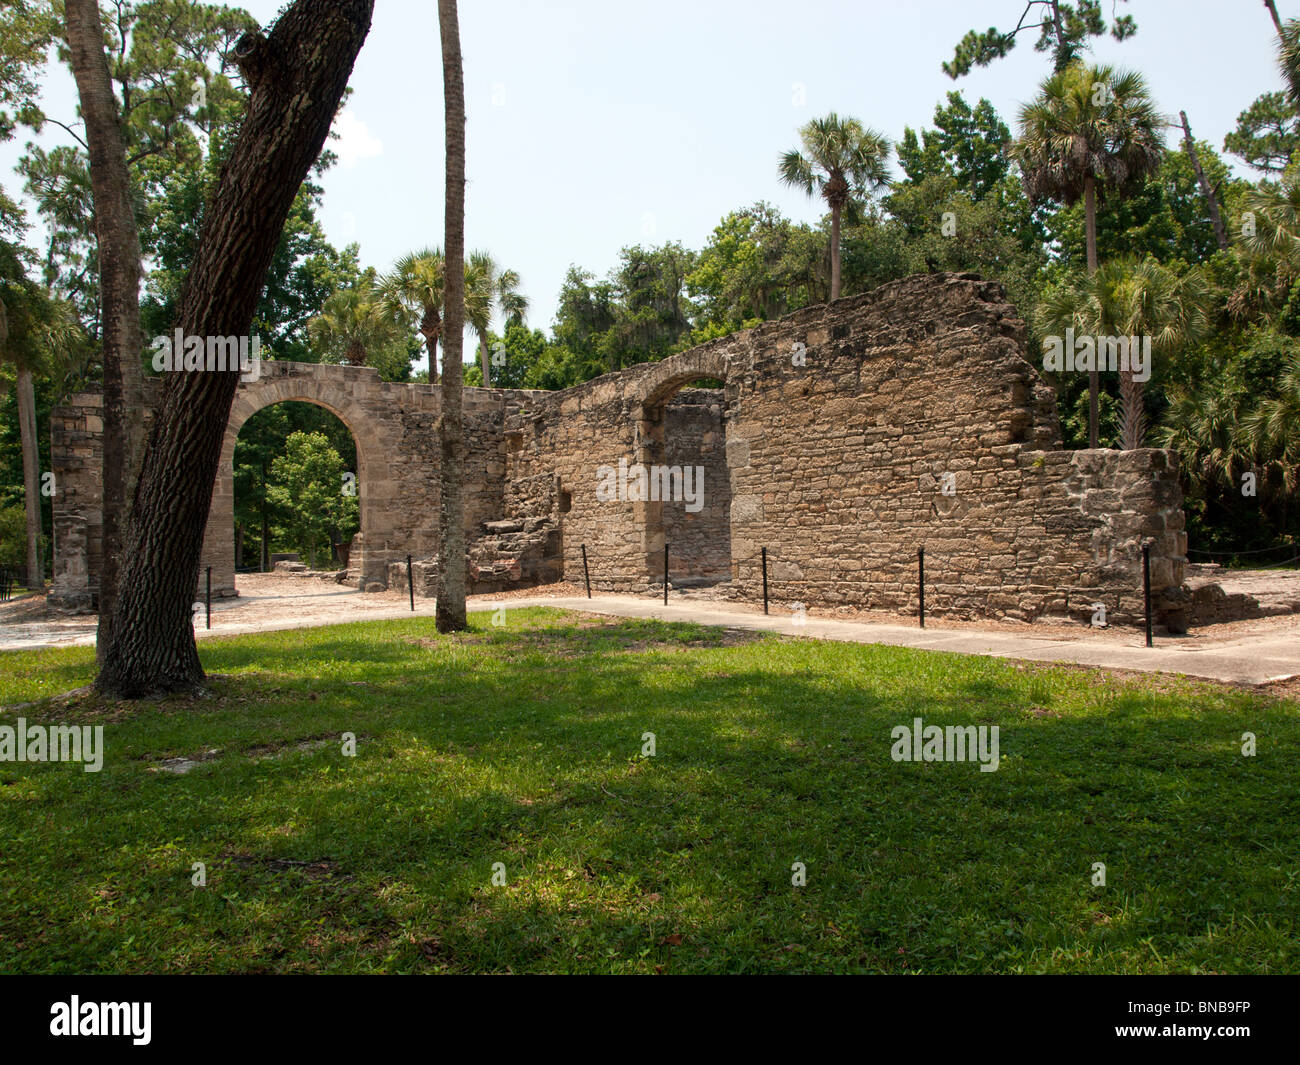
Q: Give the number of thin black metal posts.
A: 7